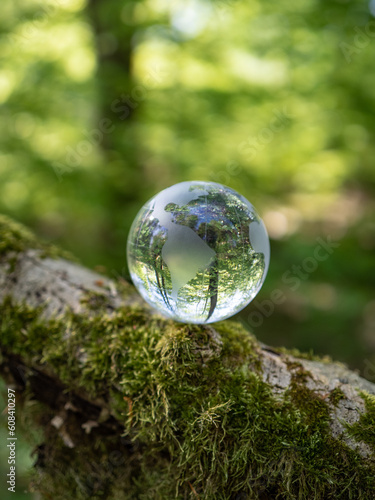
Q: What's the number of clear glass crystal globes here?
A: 1